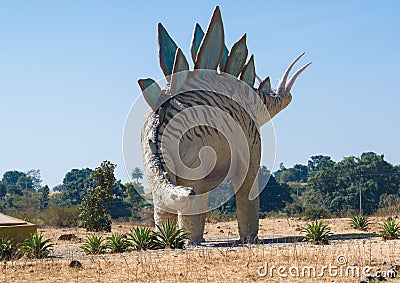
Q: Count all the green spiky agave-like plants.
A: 9